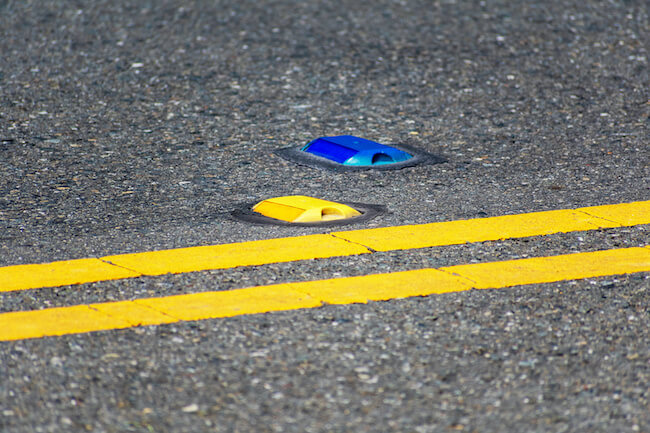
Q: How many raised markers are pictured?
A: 2